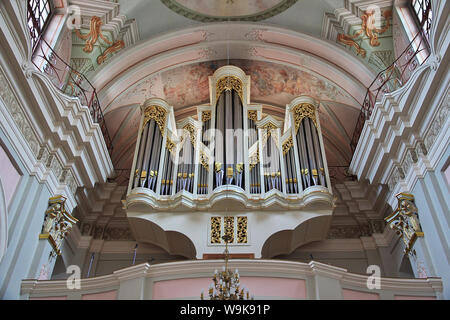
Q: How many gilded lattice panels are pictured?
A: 3